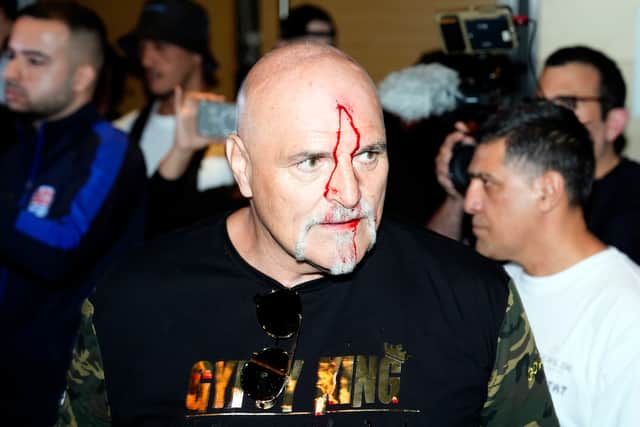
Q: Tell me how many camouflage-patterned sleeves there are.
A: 2